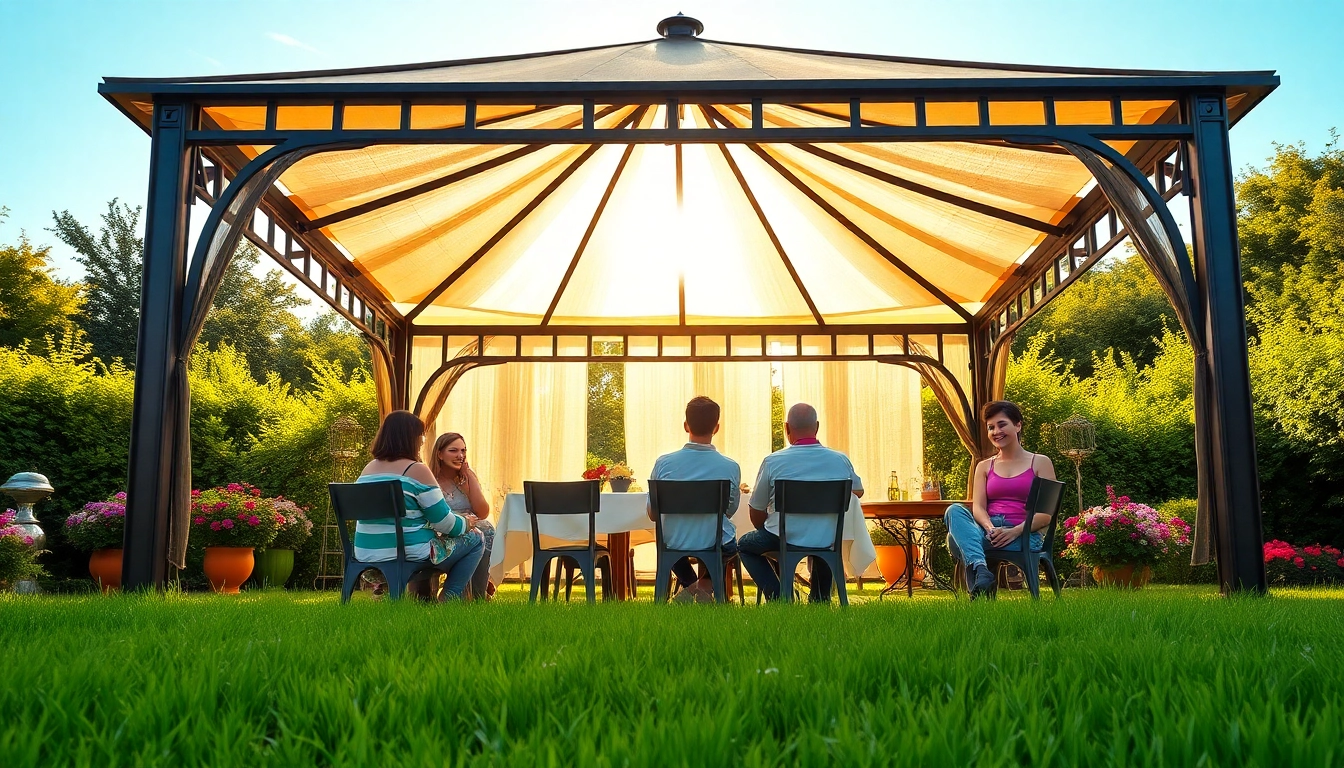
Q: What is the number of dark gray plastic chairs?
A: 5